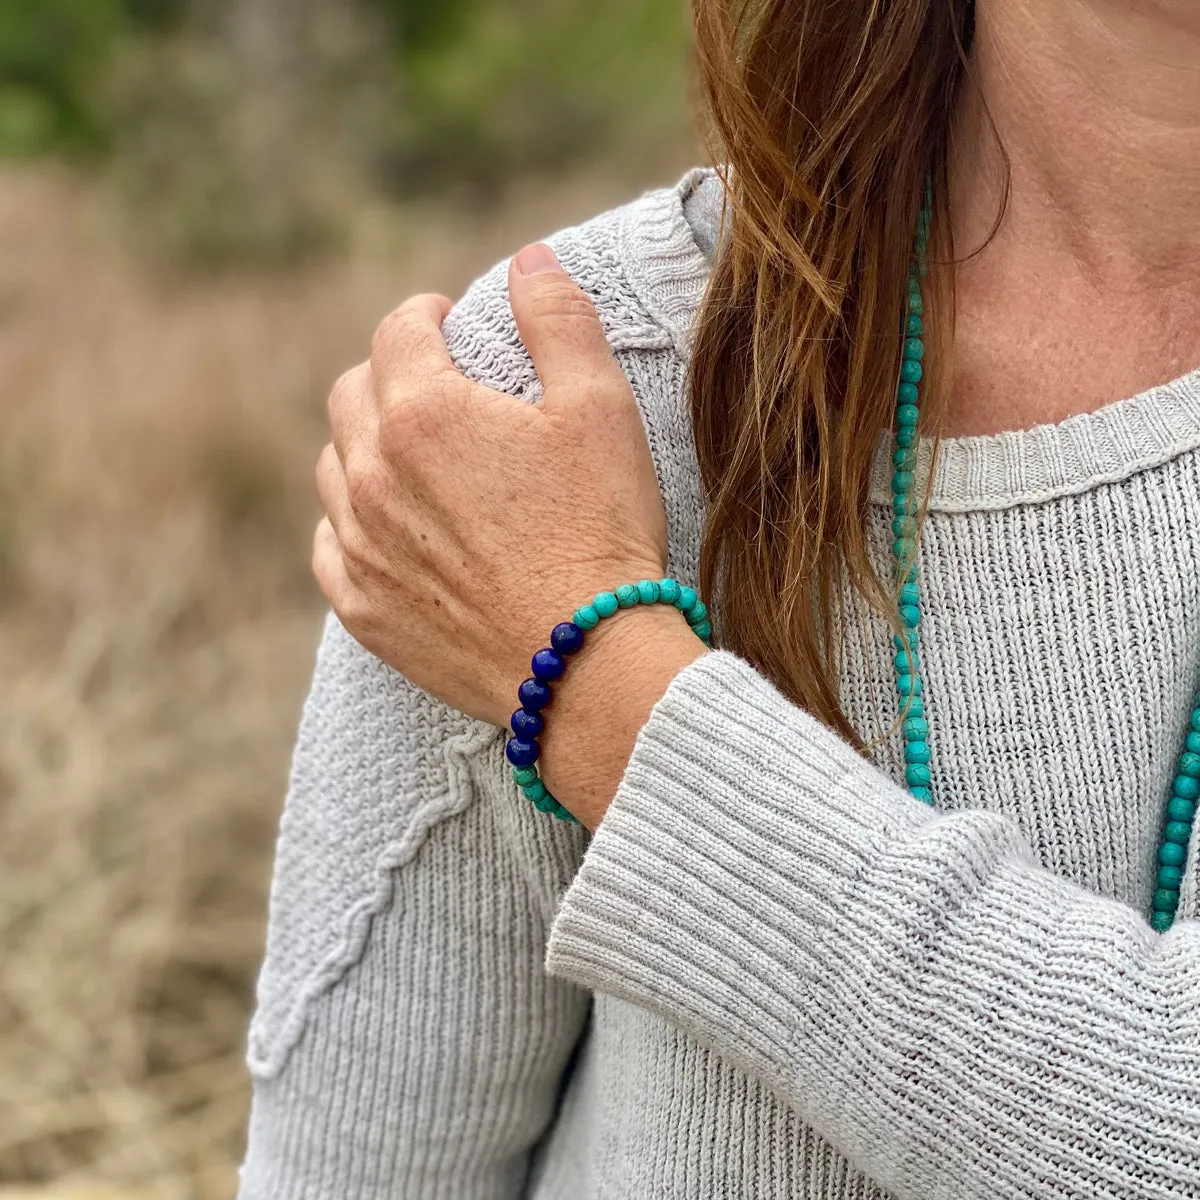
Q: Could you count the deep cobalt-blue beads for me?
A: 5